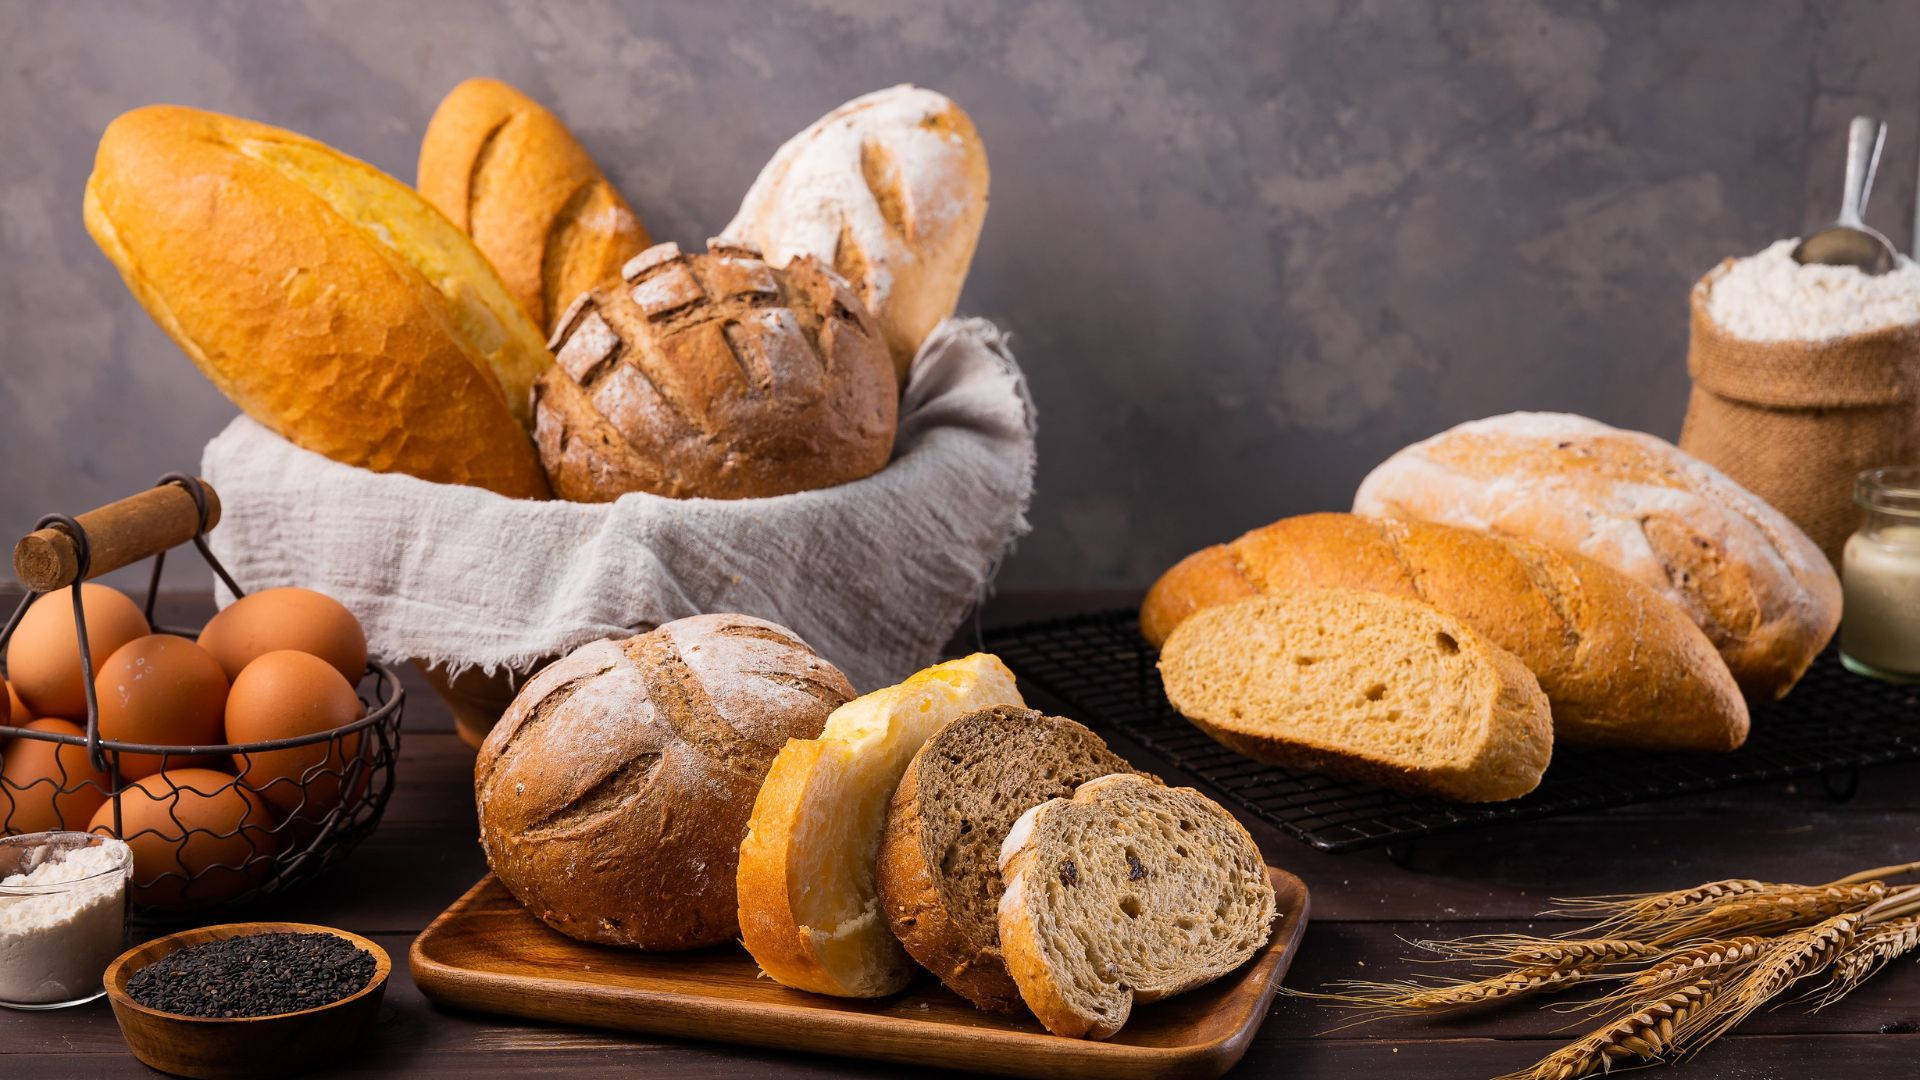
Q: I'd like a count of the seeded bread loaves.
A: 0